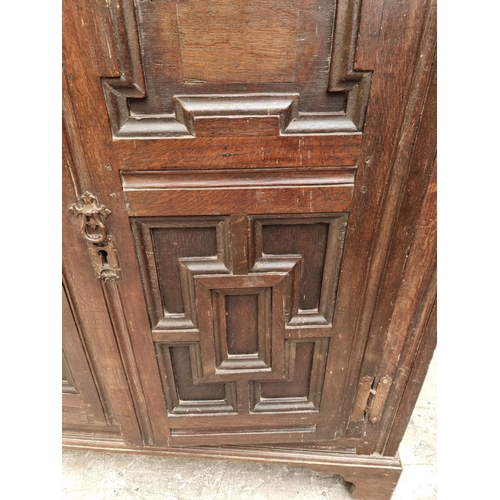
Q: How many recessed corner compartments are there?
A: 4